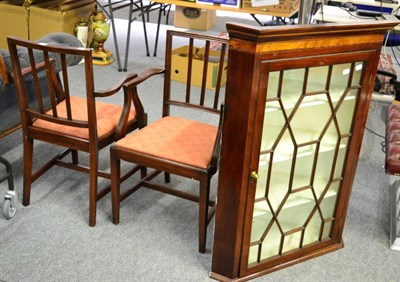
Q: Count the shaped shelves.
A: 3